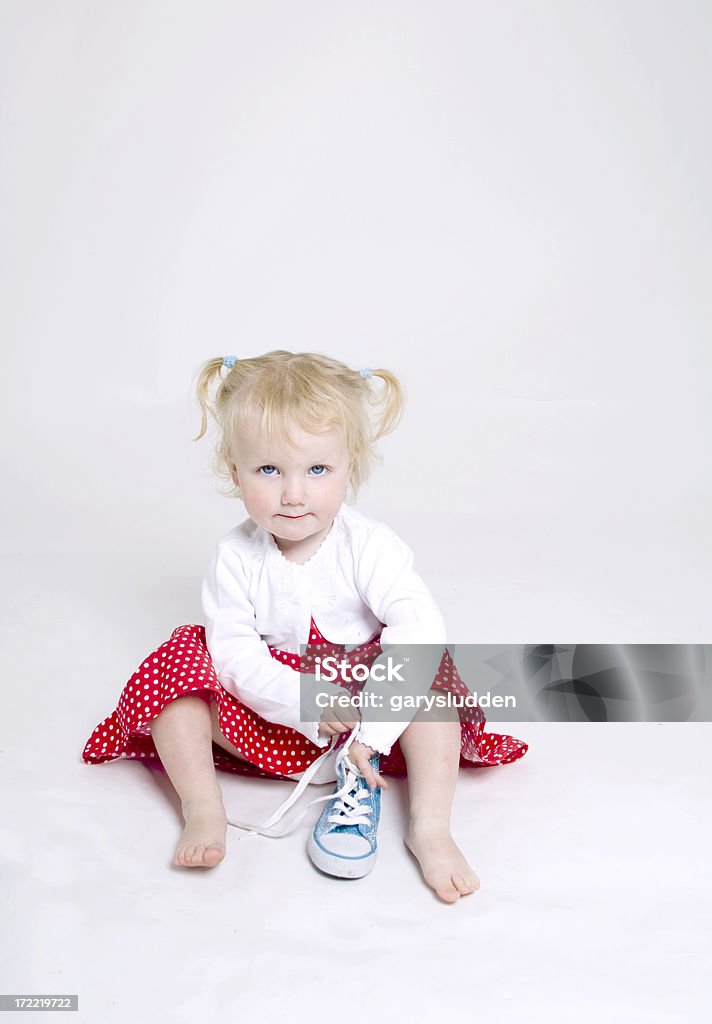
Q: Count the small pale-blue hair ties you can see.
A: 2